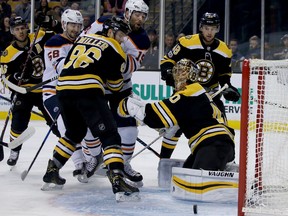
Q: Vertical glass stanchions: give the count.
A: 6